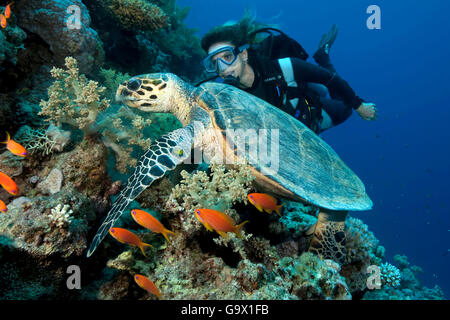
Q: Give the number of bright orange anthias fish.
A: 10